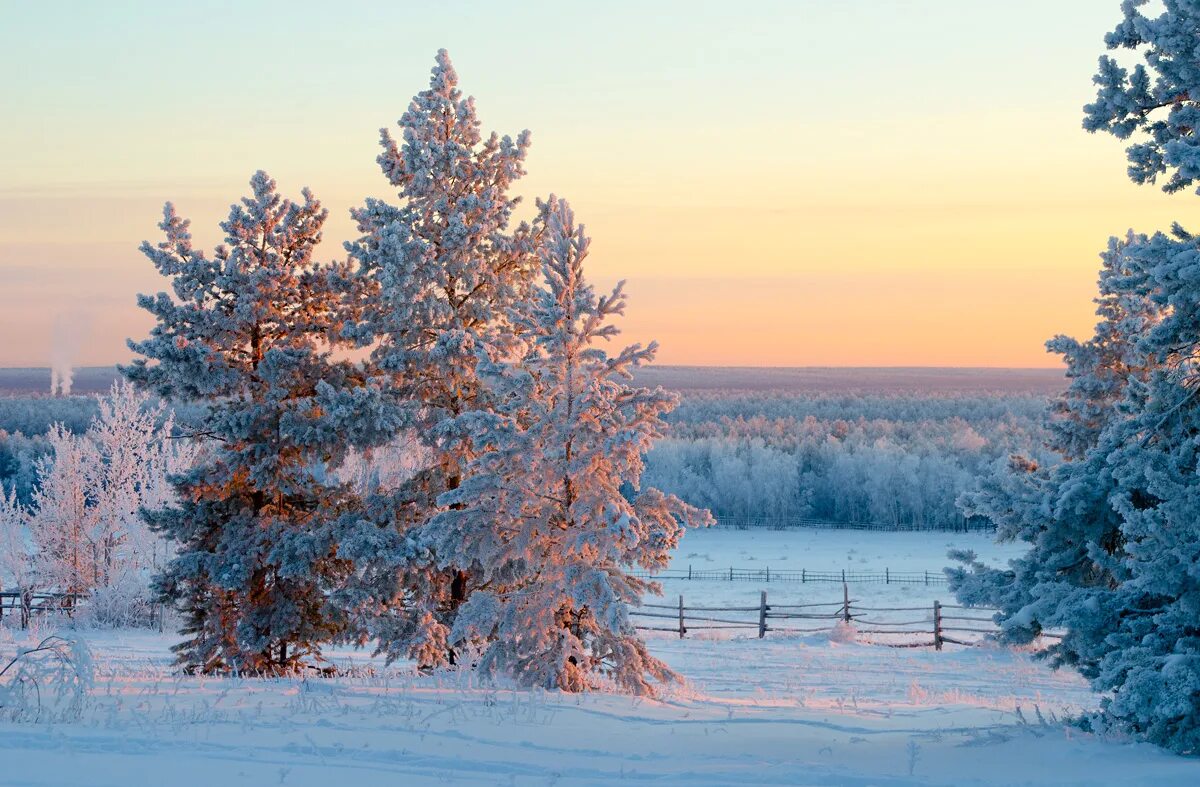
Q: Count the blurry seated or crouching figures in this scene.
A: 0